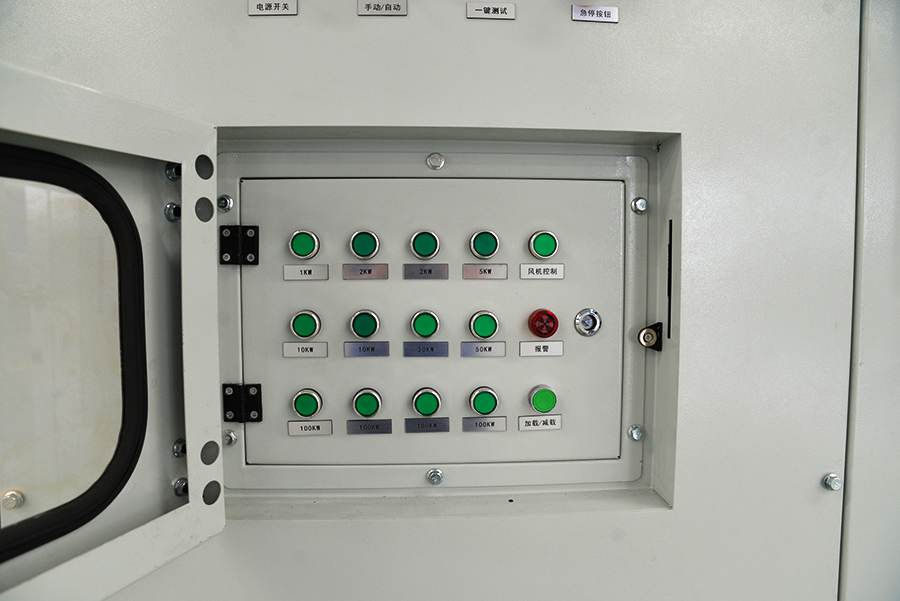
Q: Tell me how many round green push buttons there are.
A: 14